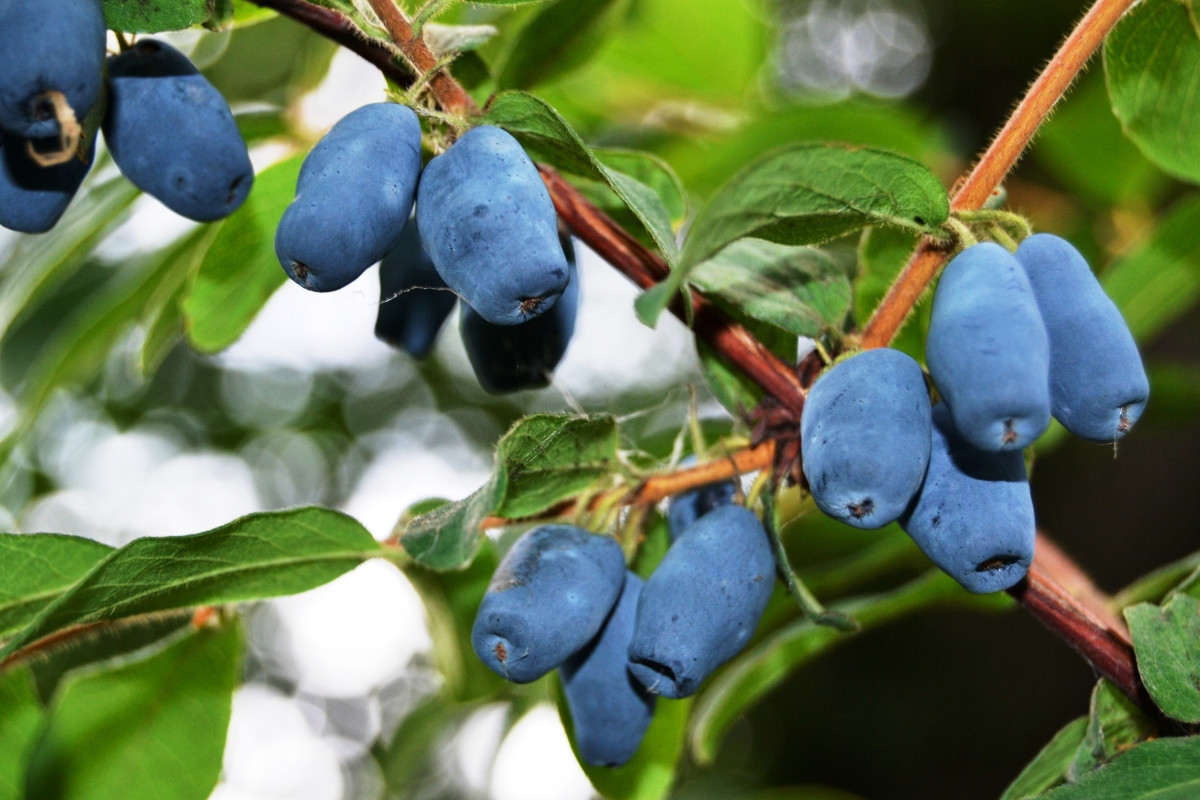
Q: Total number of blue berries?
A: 15